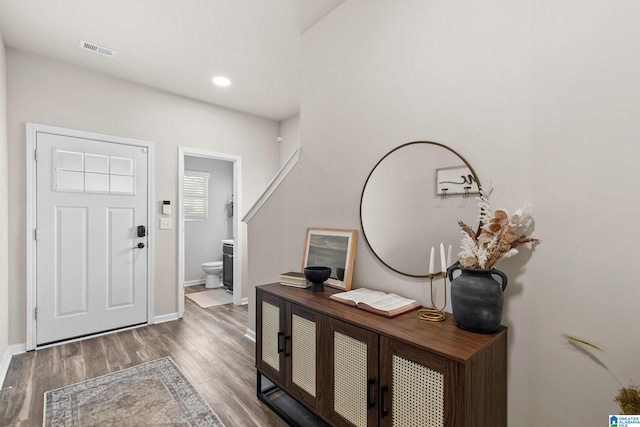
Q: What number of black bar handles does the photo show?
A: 4